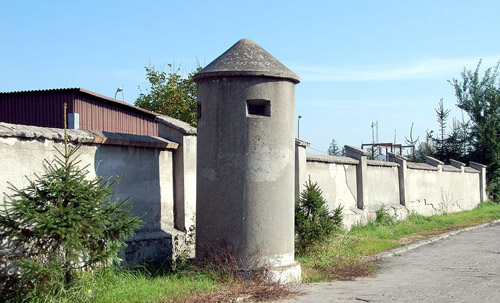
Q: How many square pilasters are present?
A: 7